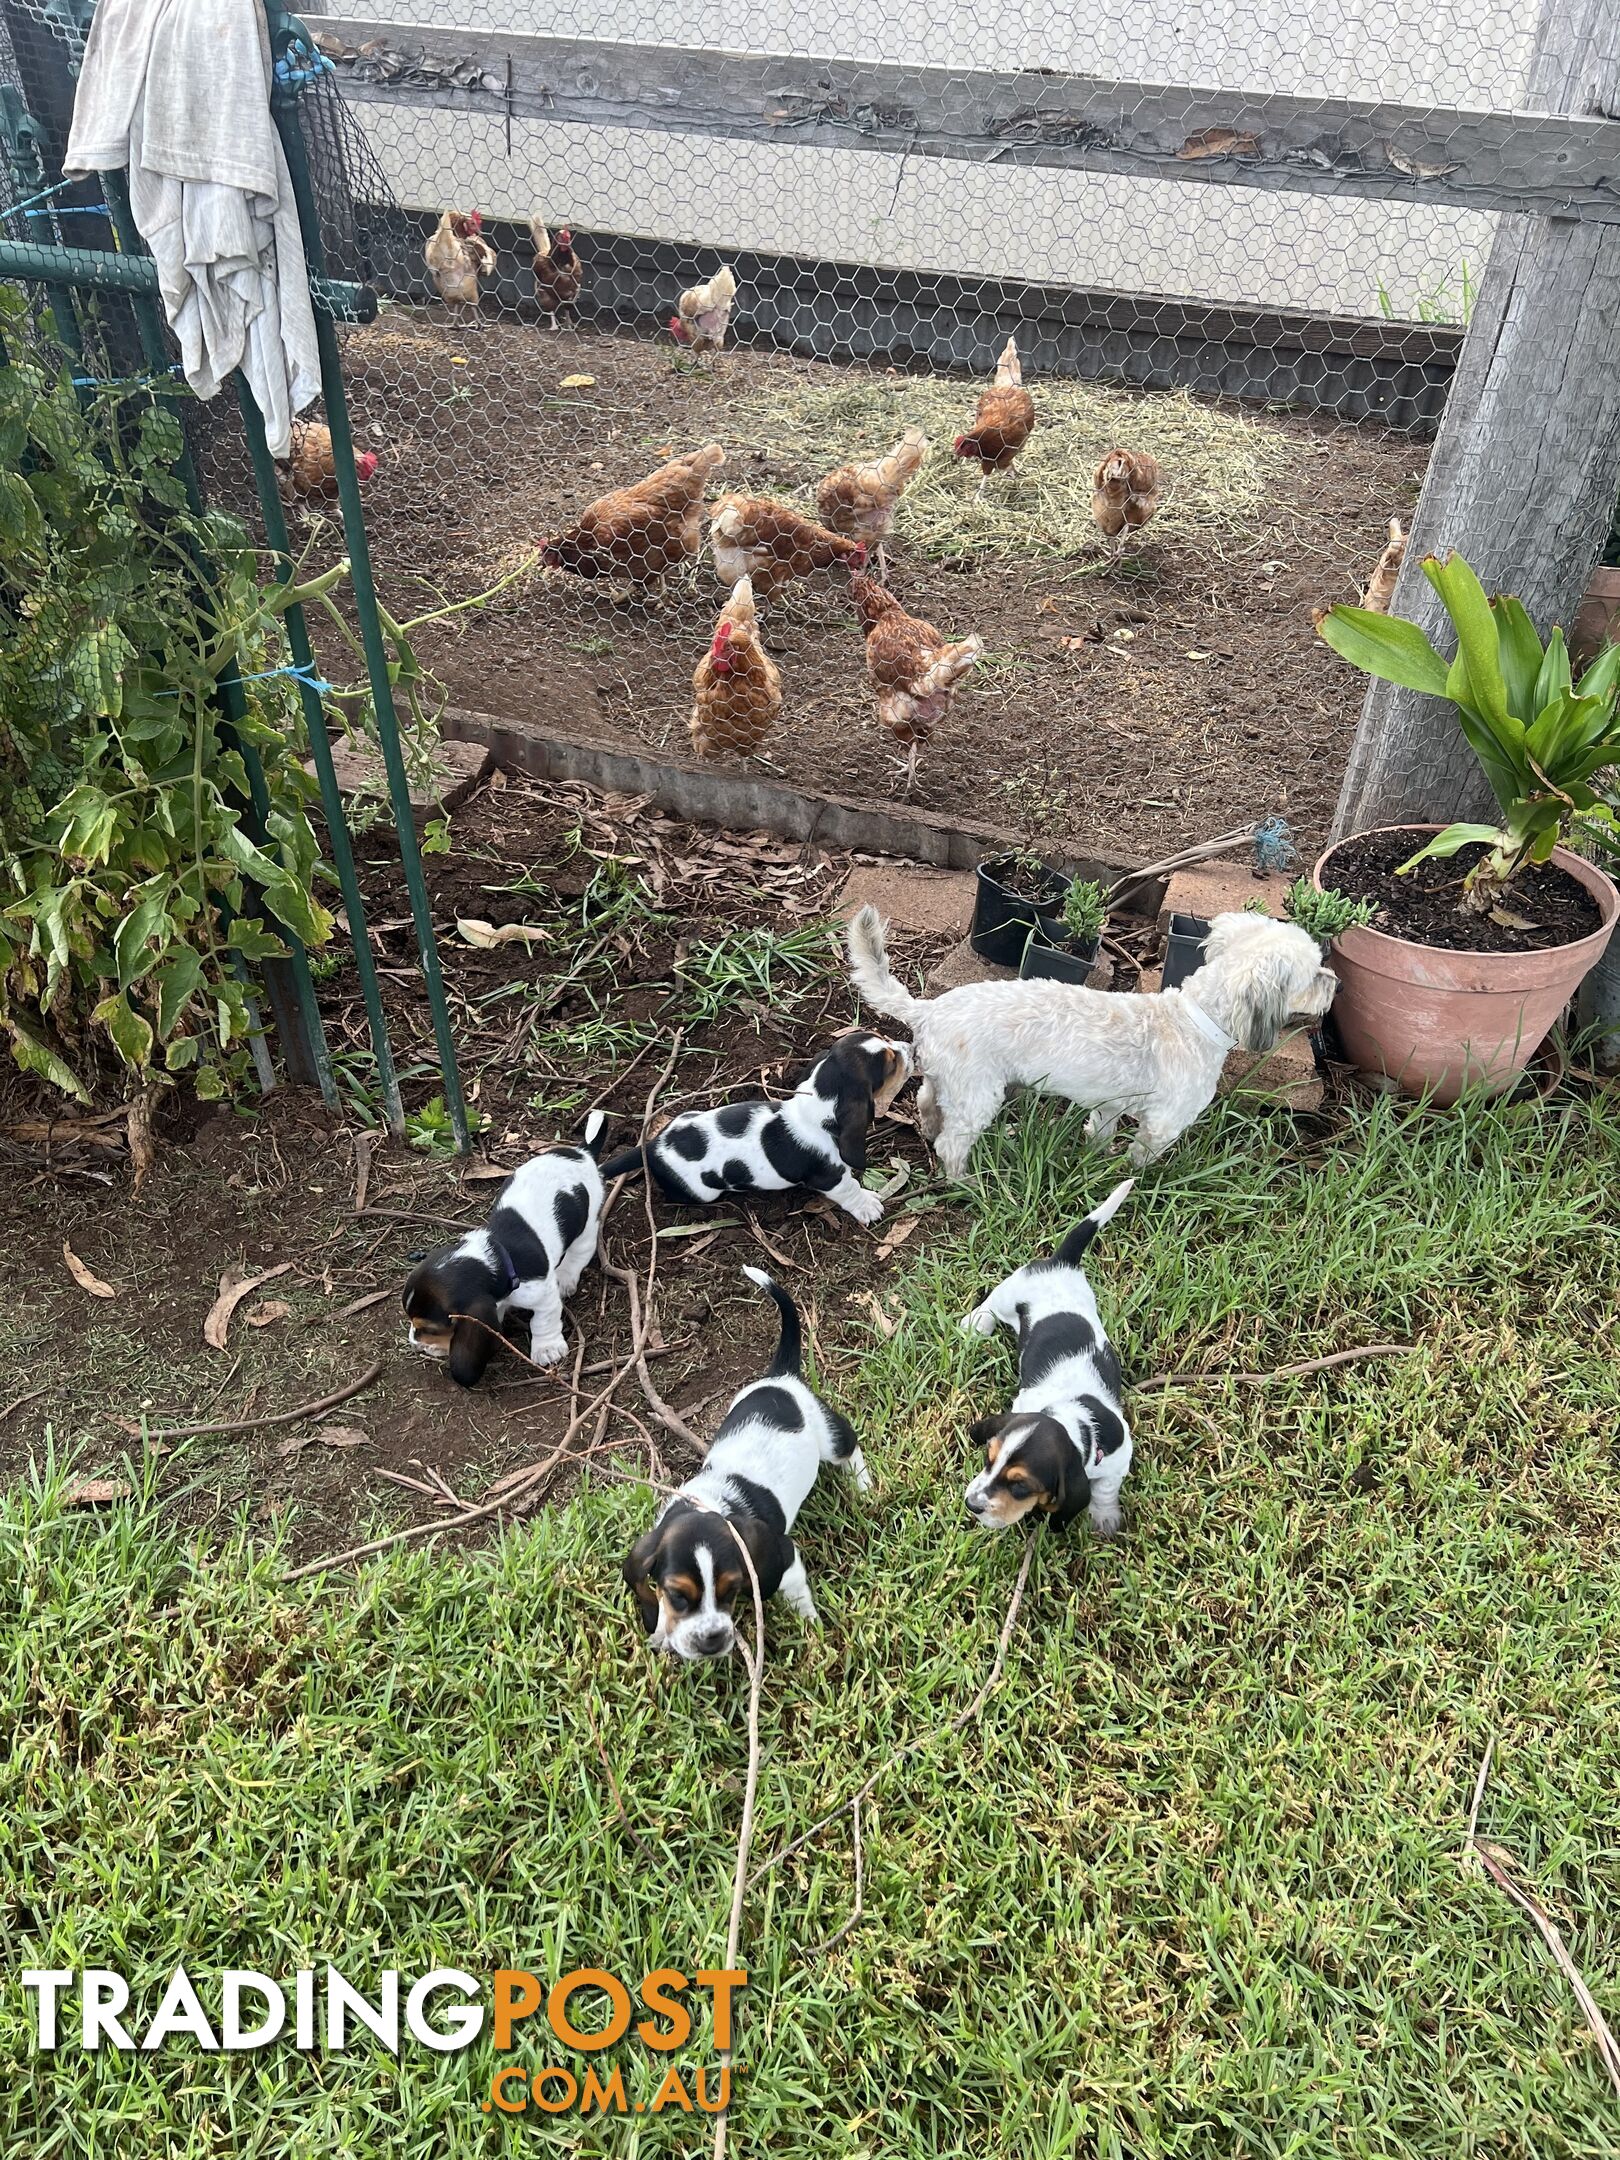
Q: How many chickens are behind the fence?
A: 12